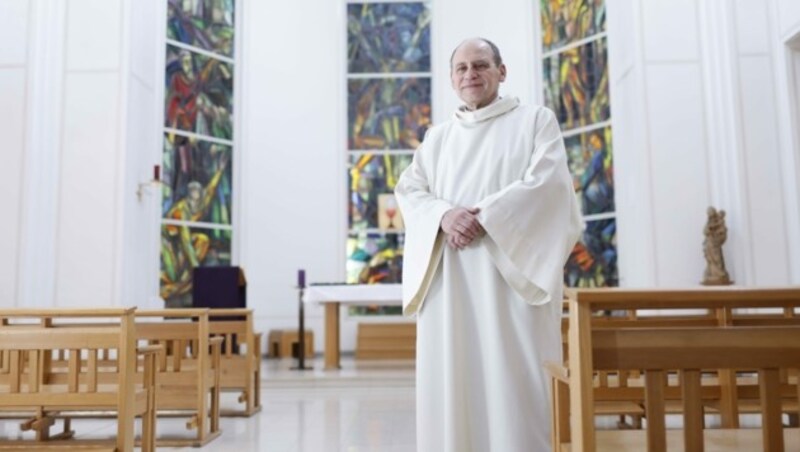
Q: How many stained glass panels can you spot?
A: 12